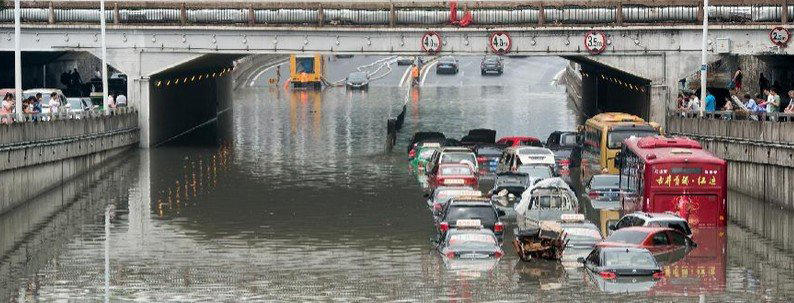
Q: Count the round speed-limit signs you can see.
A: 4